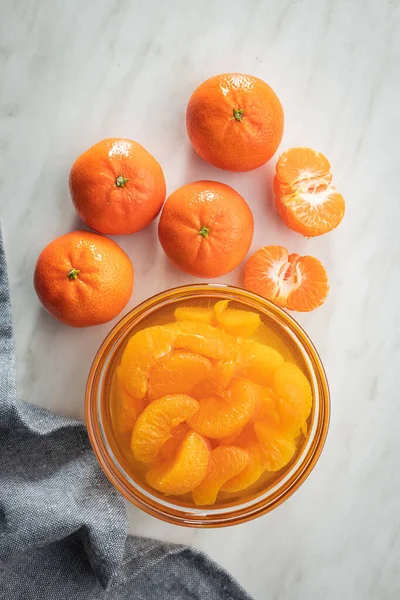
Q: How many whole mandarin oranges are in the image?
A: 4